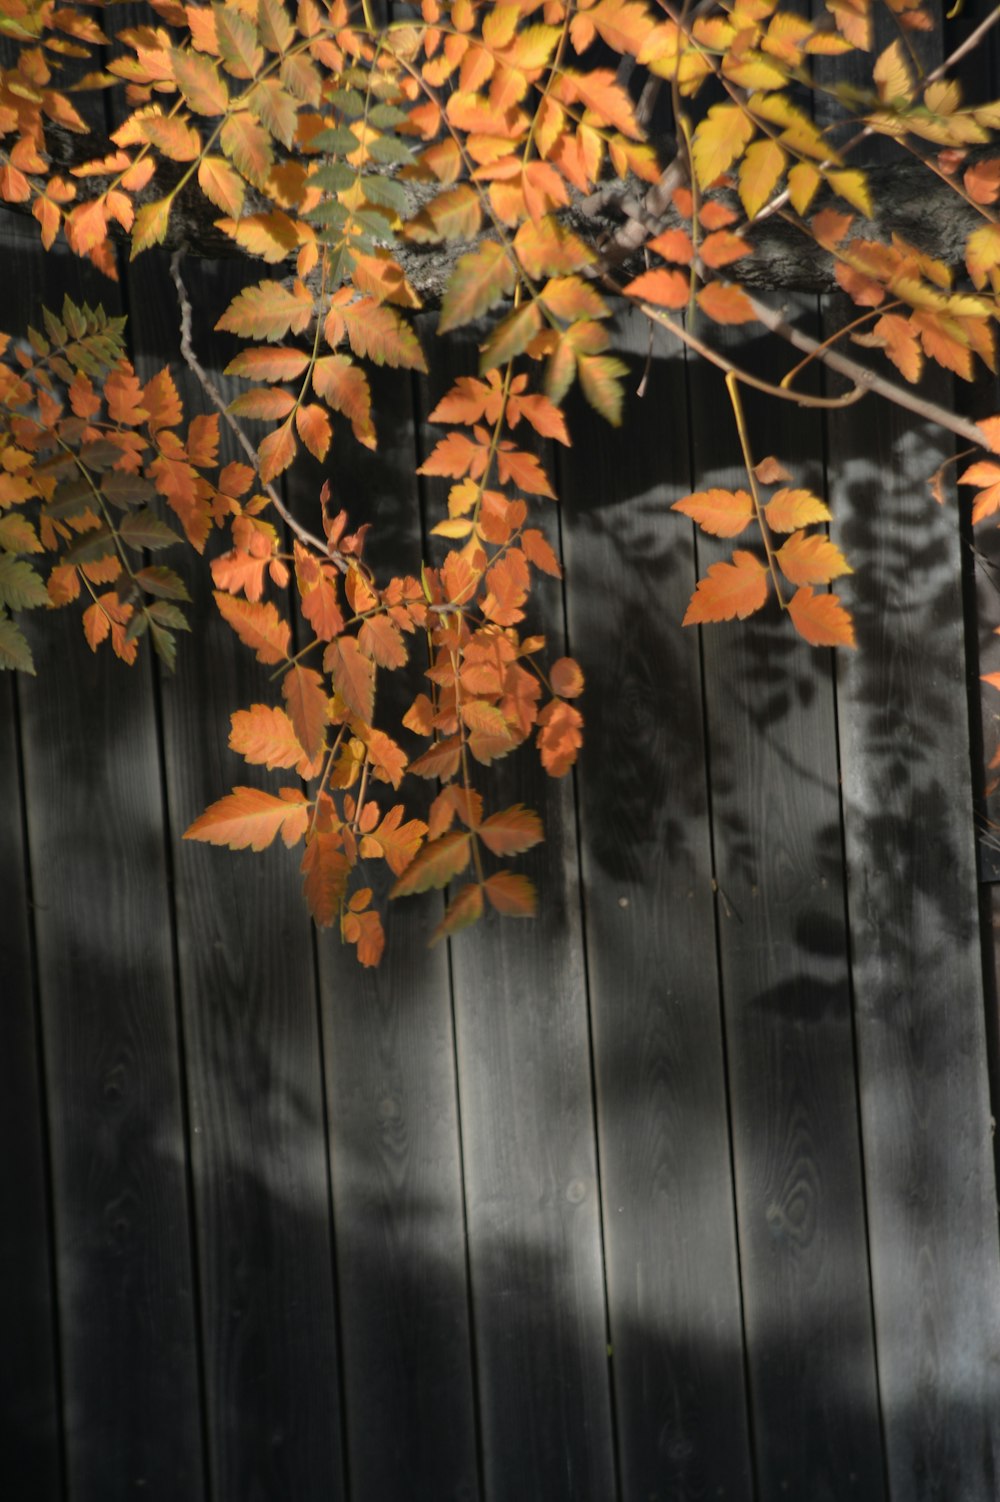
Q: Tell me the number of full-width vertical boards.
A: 7